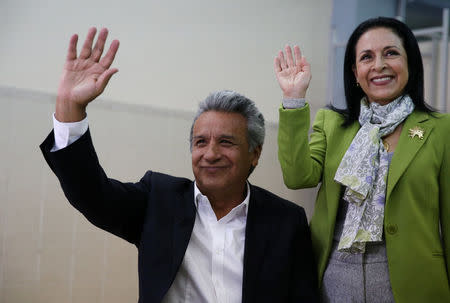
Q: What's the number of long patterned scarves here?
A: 1